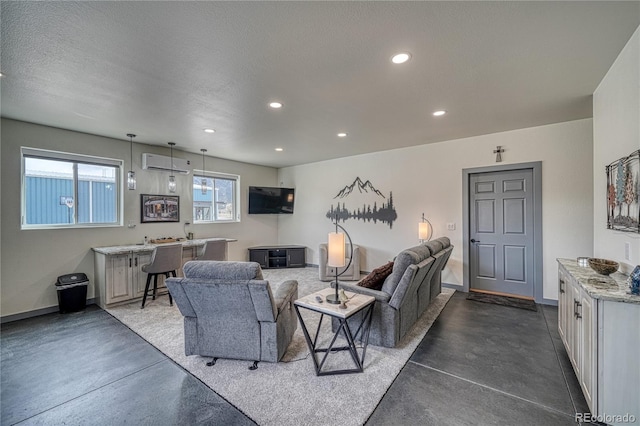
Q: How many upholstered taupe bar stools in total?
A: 2